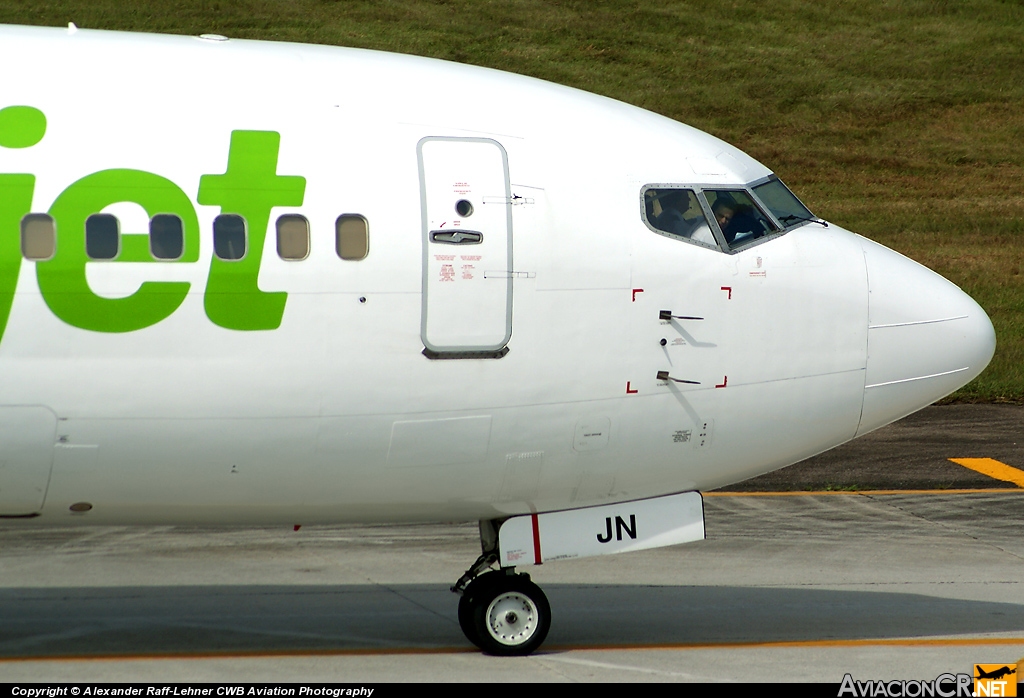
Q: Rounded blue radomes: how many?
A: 0